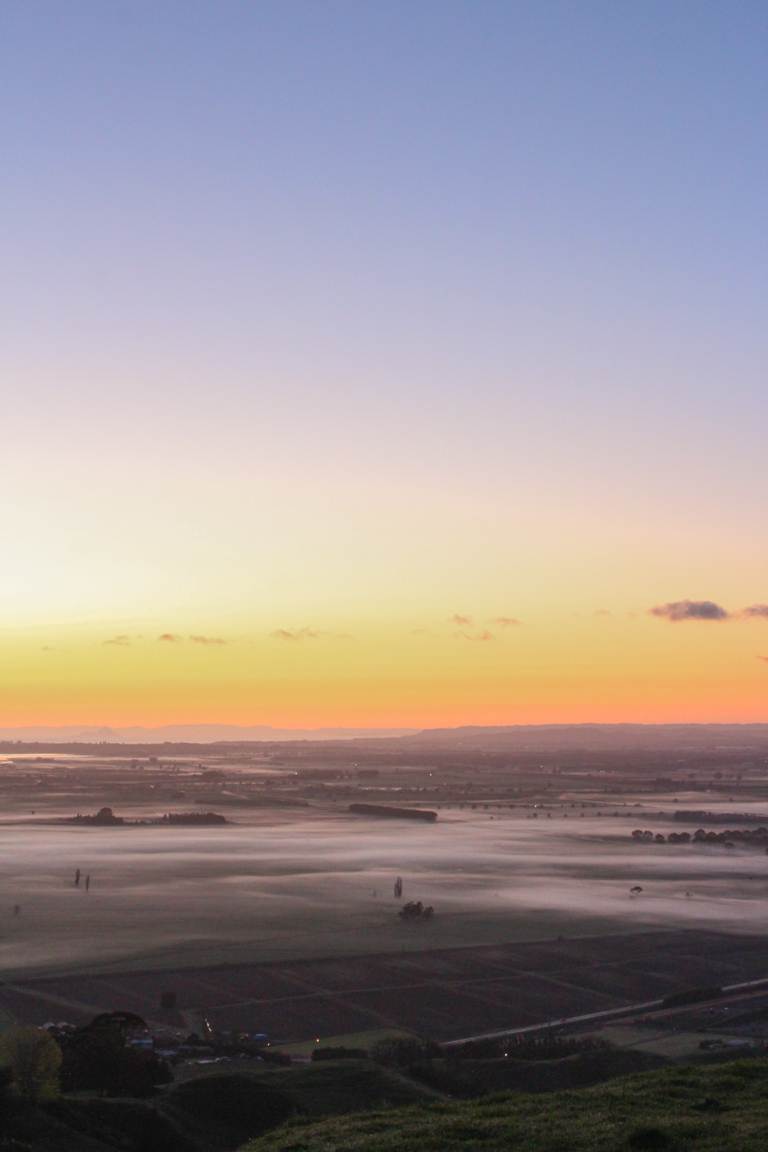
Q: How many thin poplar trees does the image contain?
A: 3